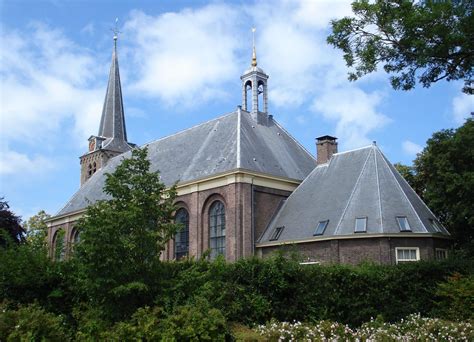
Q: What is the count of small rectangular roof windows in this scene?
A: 5